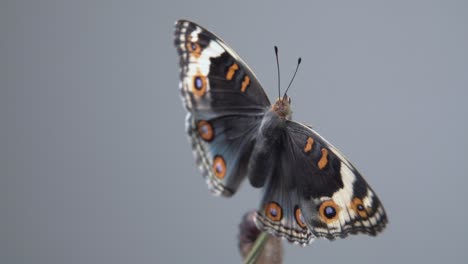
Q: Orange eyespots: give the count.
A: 8